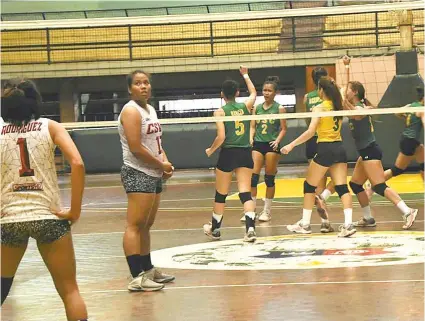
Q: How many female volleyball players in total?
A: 8